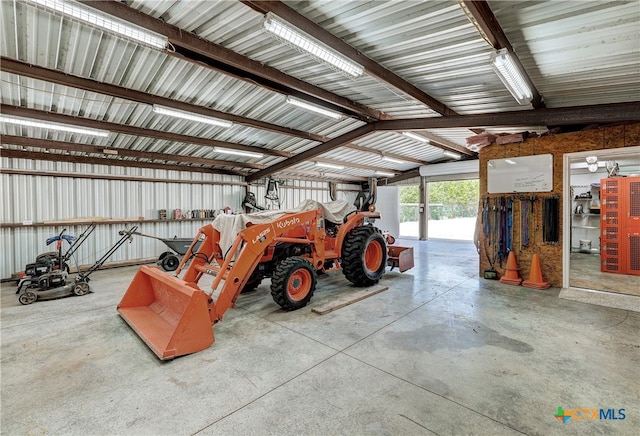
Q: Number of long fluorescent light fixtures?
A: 12